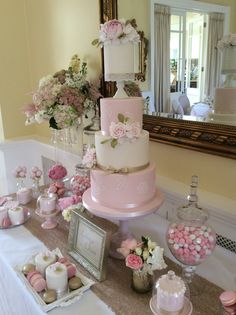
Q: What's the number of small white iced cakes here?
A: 3